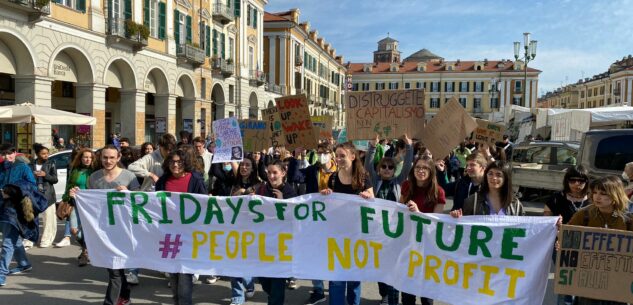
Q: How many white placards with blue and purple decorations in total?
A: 1